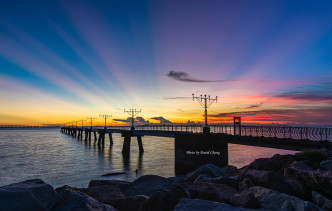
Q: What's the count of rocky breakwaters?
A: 1